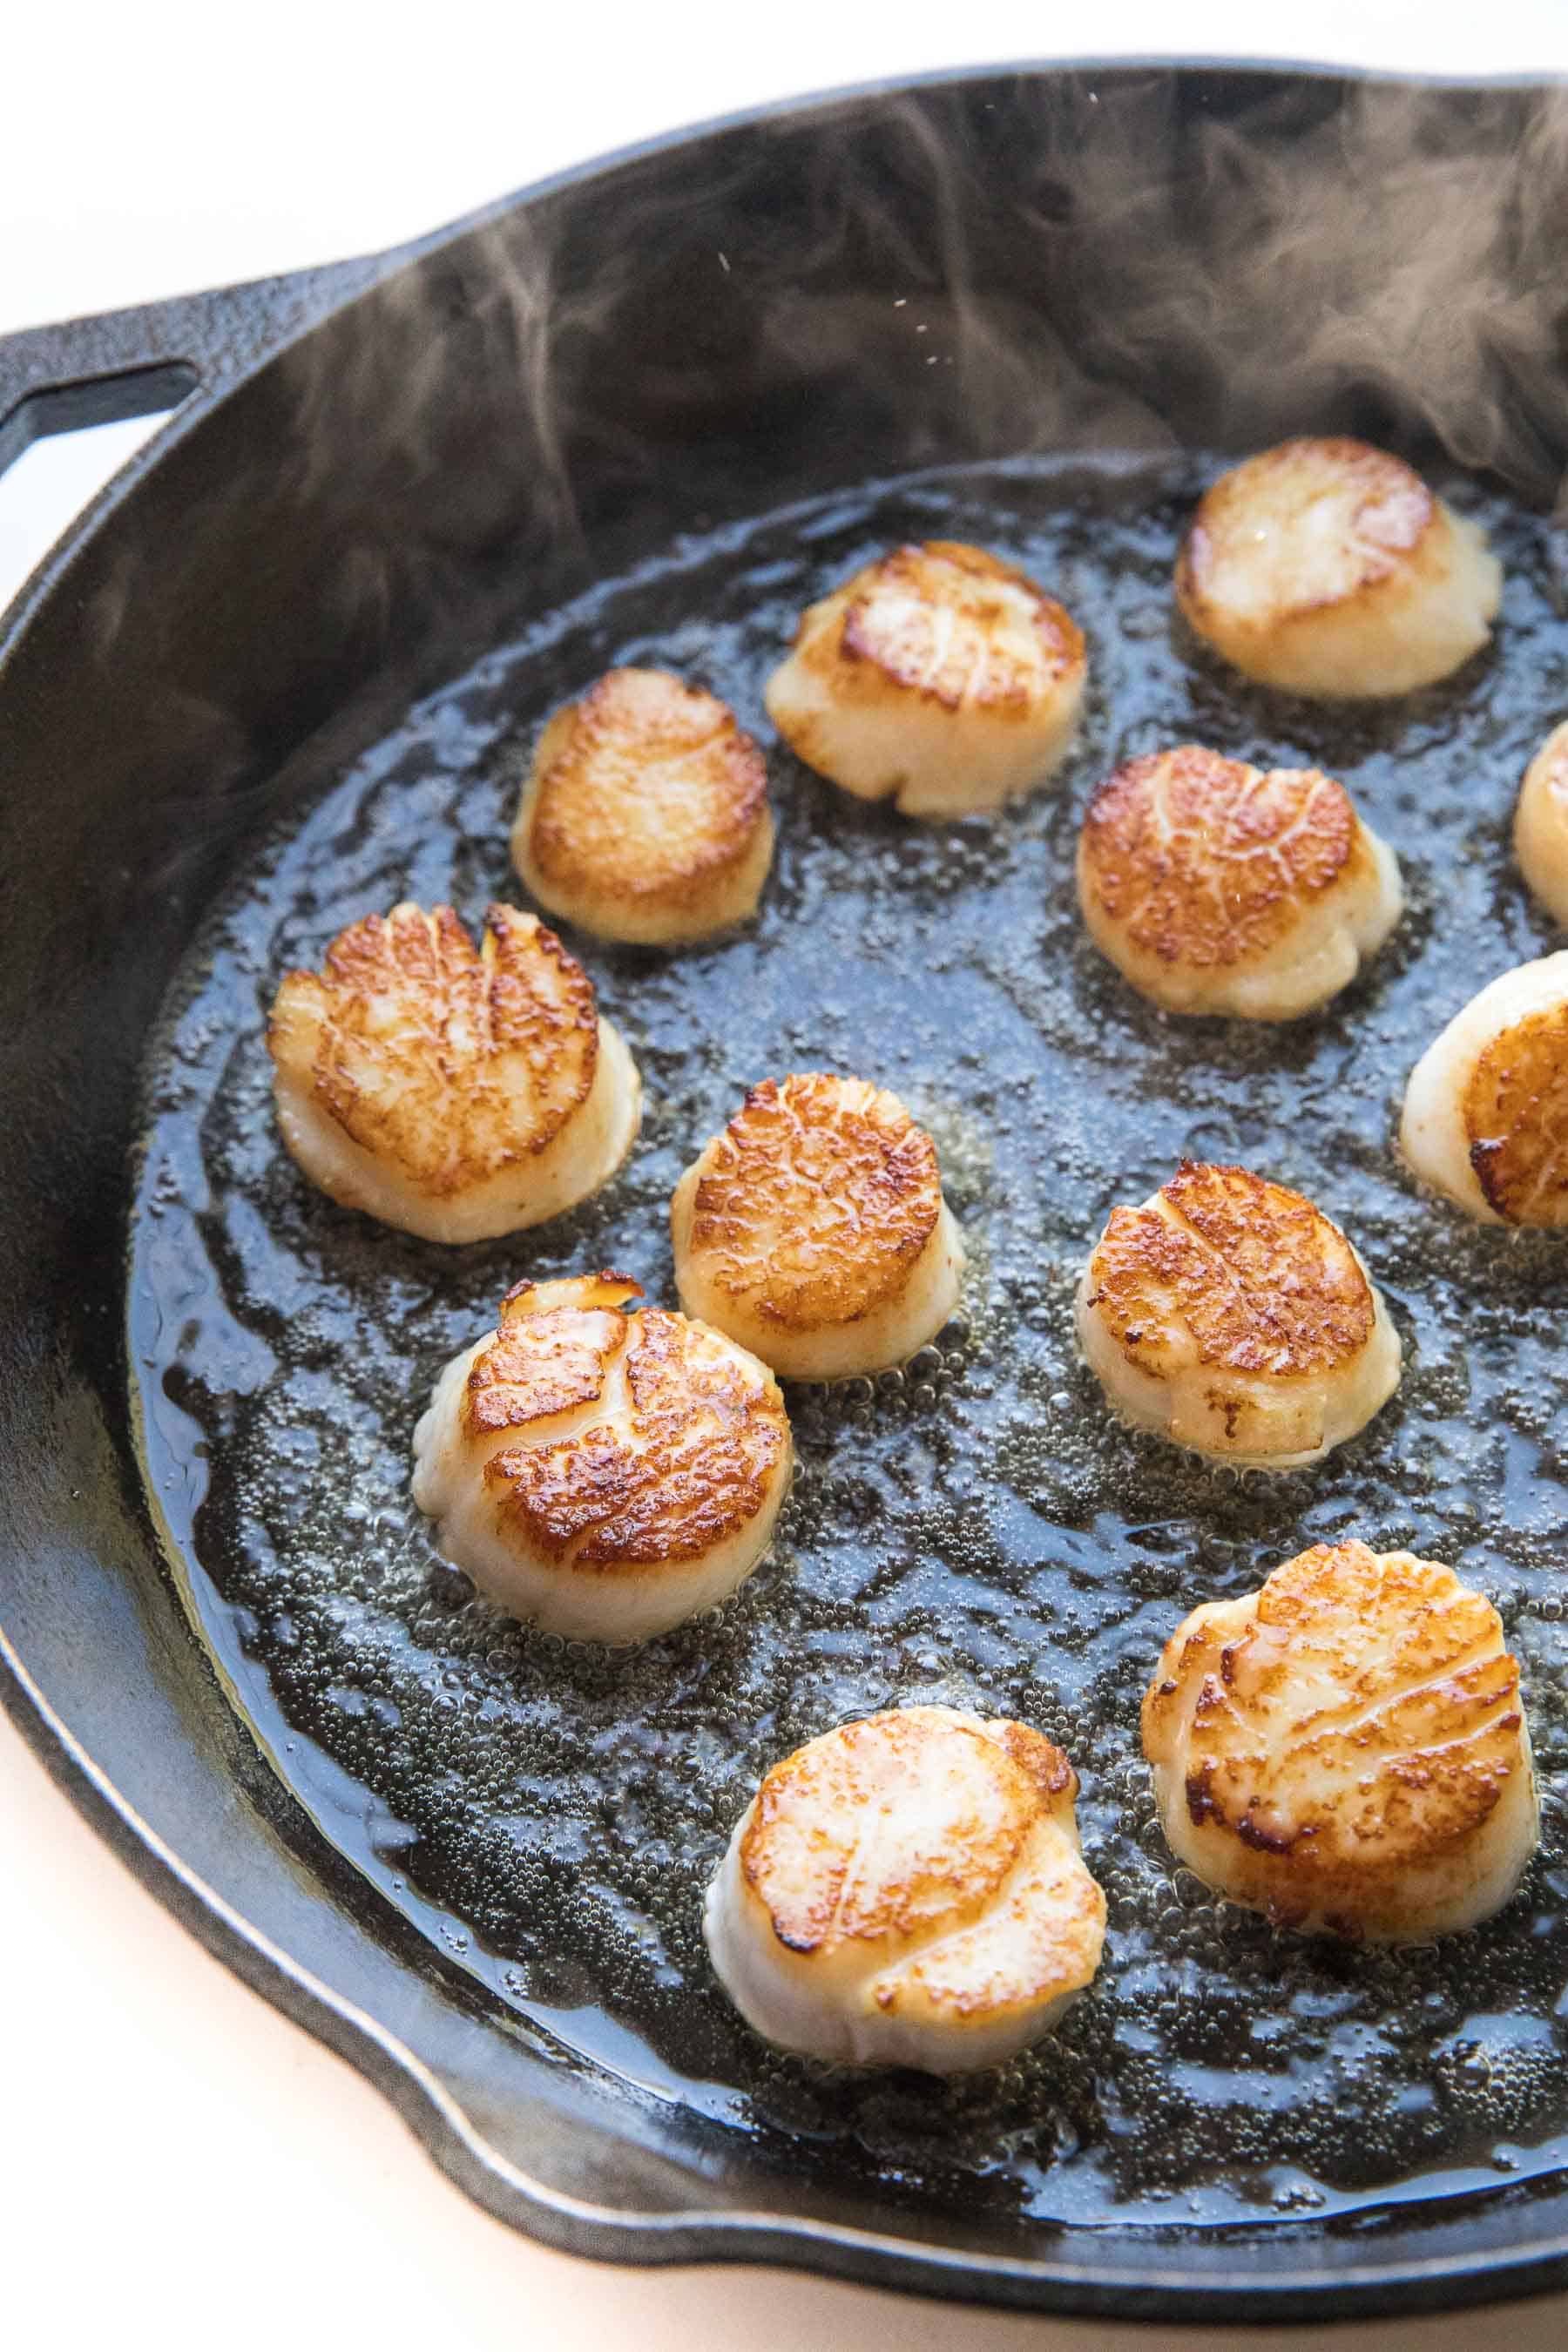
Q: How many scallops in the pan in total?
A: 12